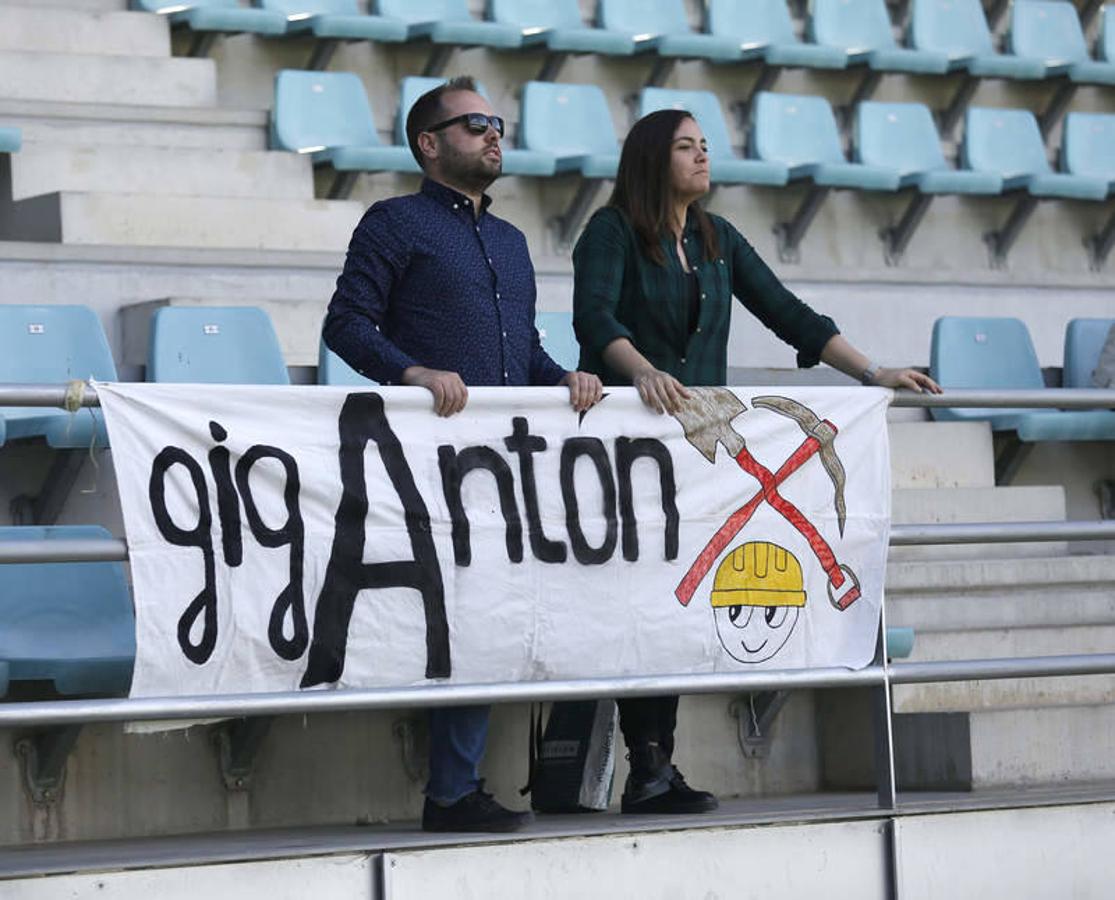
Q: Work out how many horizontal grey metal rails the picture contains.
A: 3